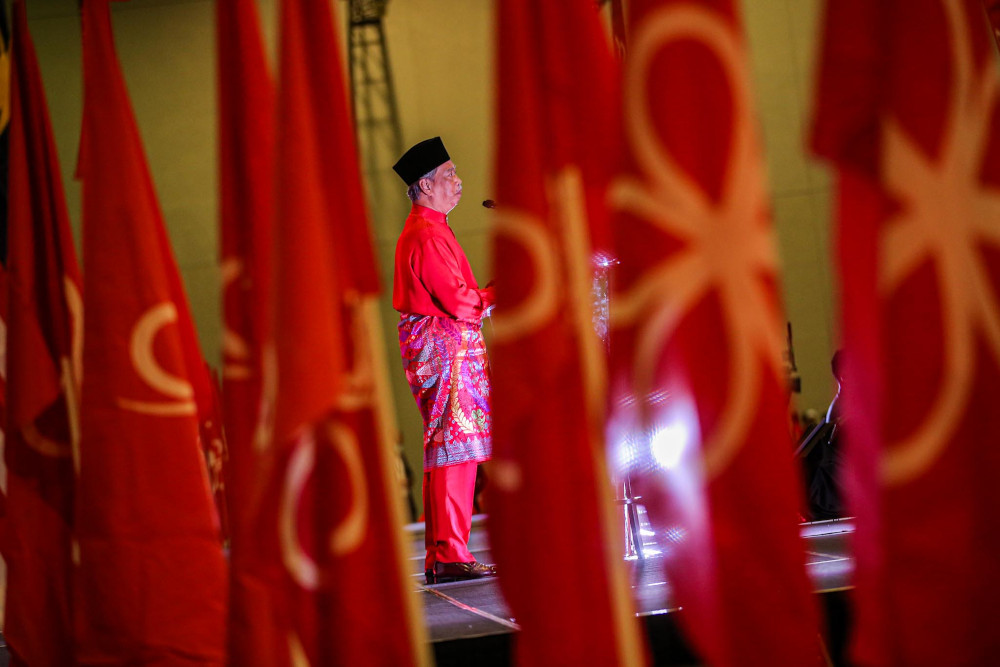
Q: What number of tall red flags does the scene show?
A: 7